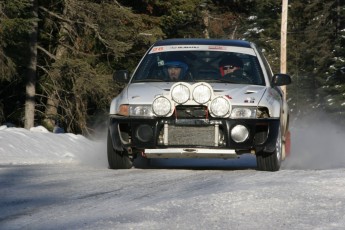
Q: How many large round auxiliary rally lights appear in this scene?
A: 4